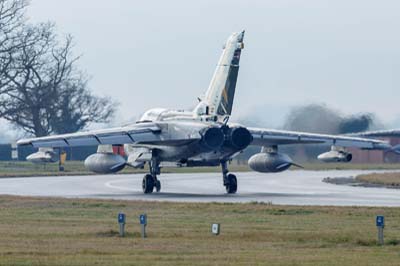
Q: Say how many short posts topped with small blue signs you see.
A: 3